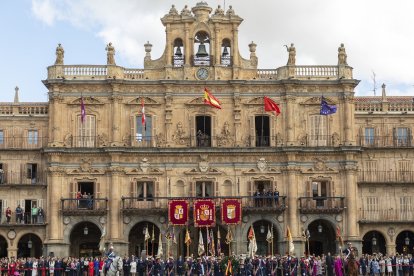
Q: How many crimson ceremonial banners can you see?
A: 3